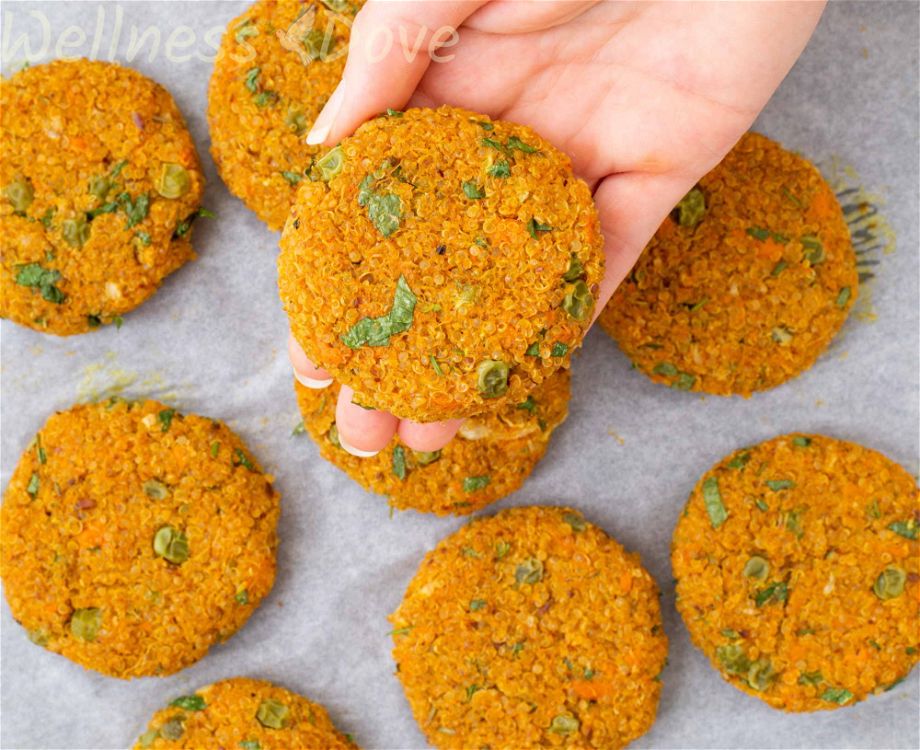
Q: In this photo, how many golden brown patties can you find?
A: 9